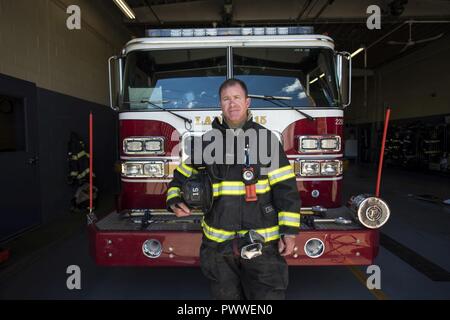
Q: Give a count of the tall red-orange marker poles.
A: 2